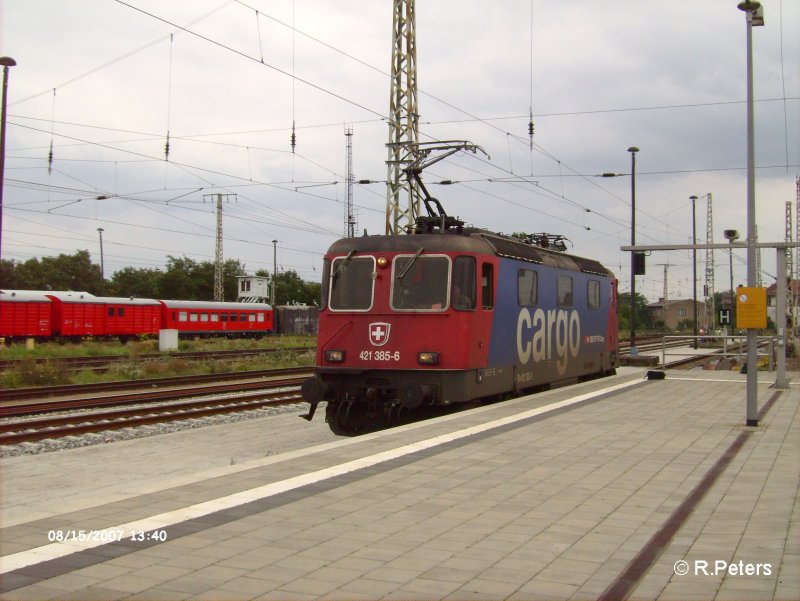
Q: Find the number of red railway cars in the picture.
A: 3